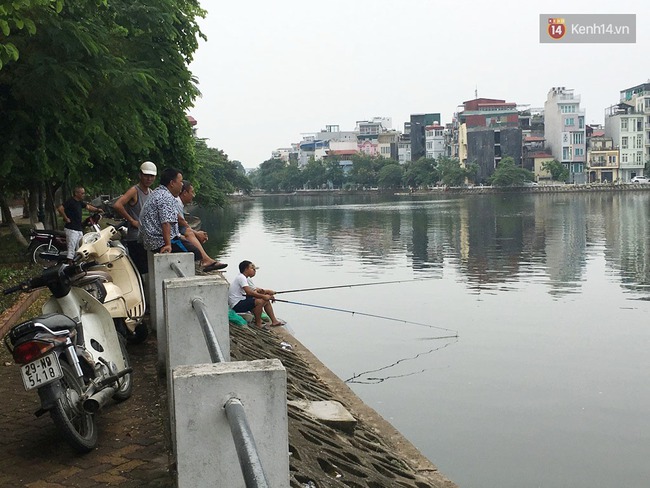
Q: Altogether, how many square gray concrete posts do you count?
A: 3